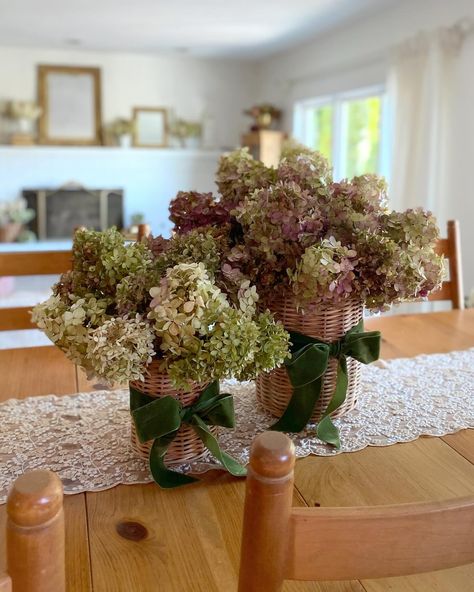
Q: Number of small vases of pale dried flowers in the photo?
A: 3